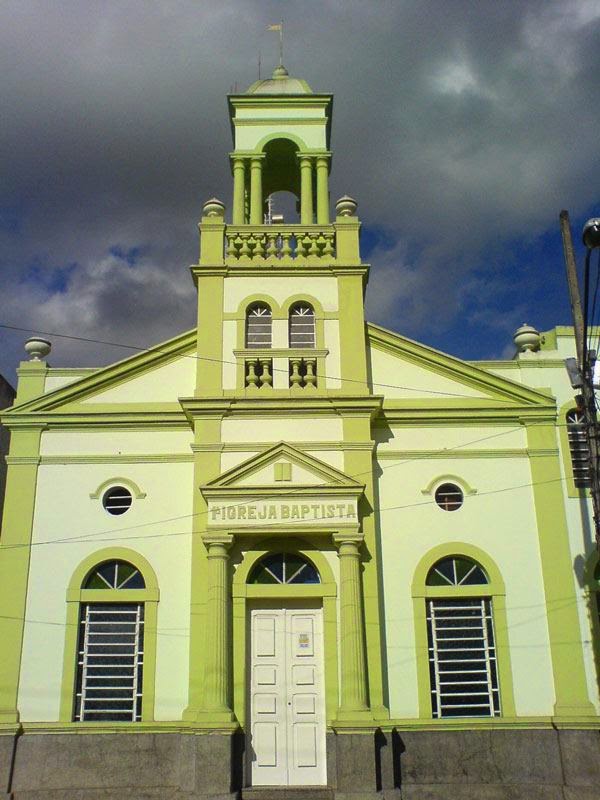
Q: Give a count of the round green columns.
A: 6